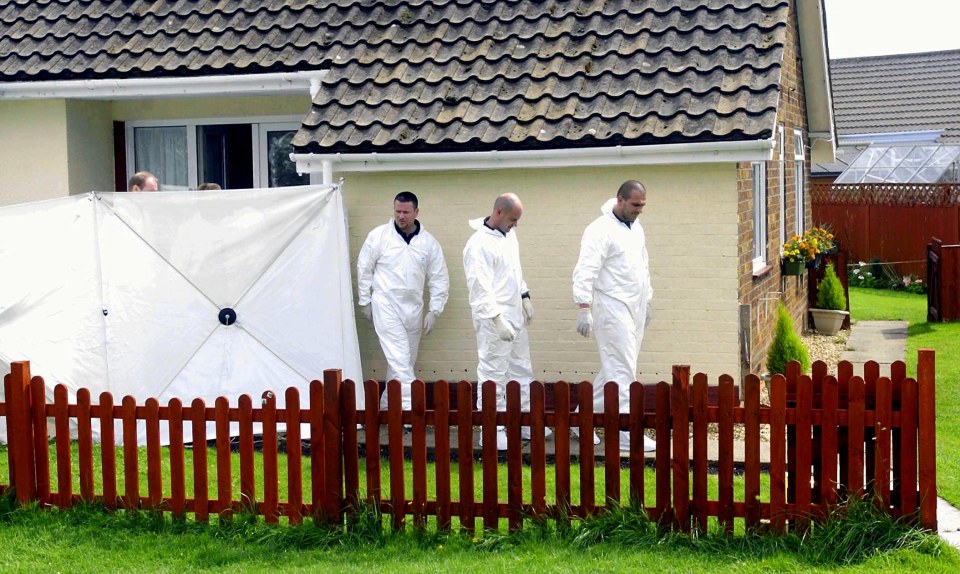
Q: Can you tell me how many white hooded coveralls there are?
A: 3